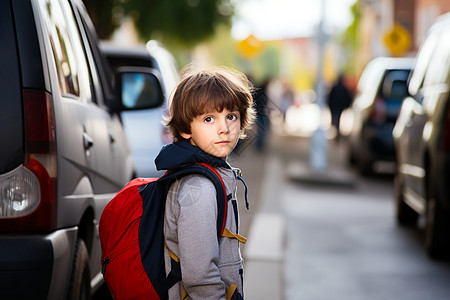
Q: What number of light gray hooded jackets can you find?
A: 1